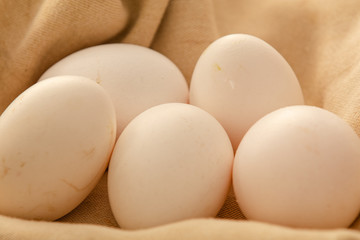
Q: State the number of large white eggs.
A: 5